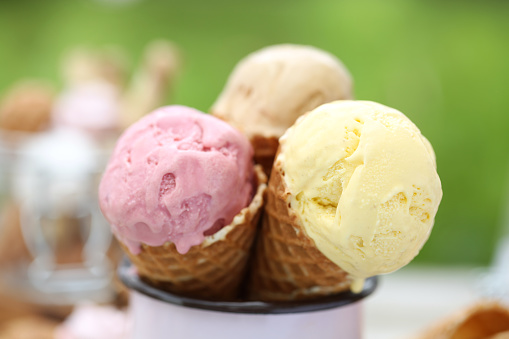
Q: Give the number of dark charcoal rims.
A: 1